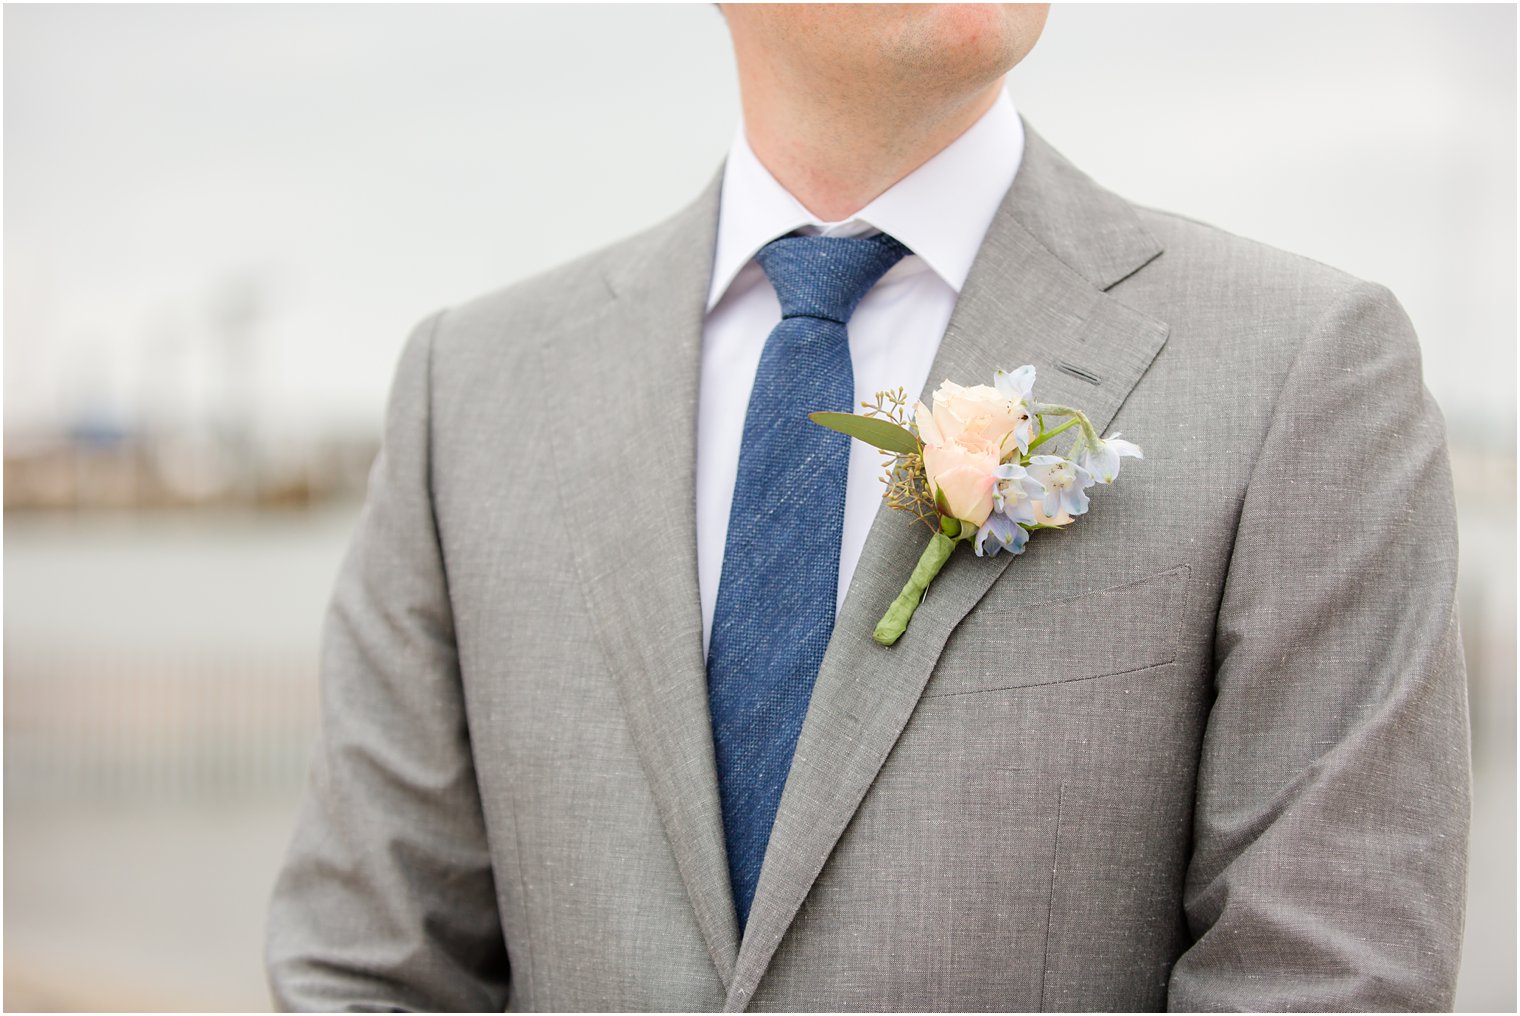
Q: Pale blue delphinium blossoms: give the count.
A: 5